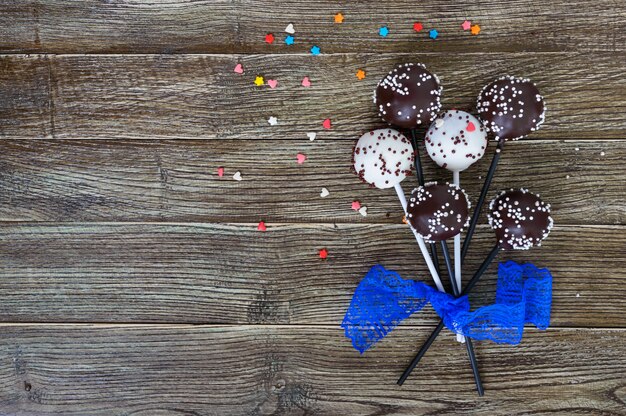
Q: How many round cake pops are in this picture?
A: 6